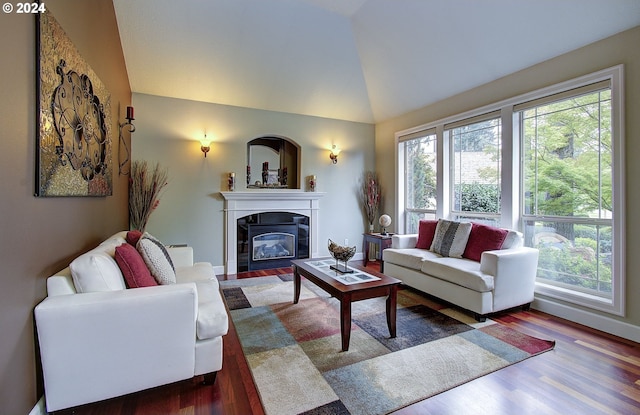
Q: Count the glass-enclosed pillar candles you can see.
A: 2